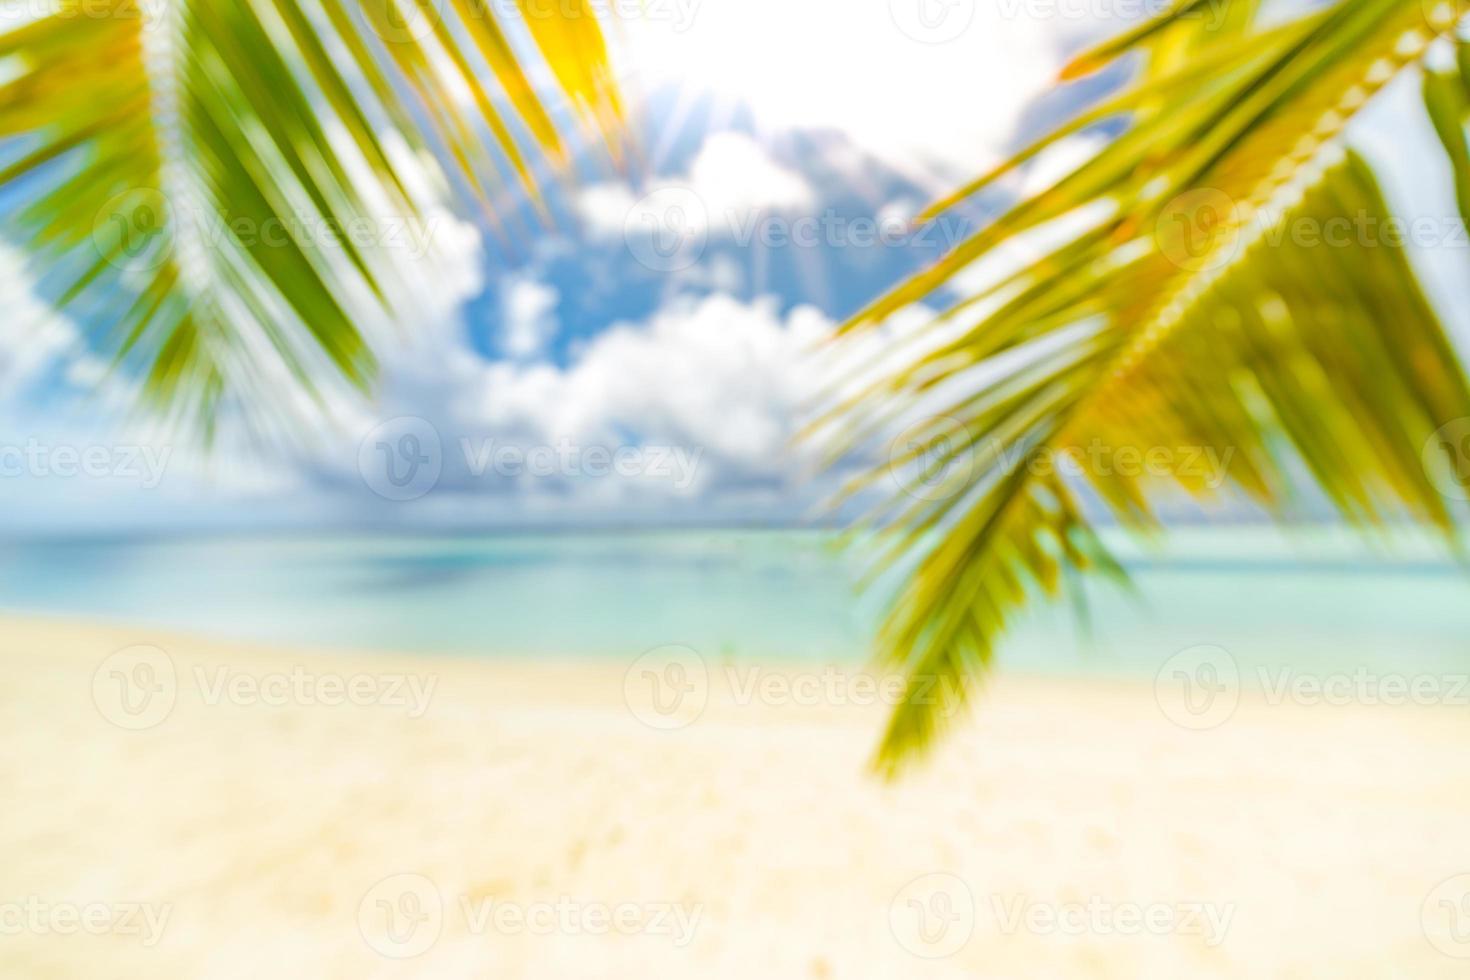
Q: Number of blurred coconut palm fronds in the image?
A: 2